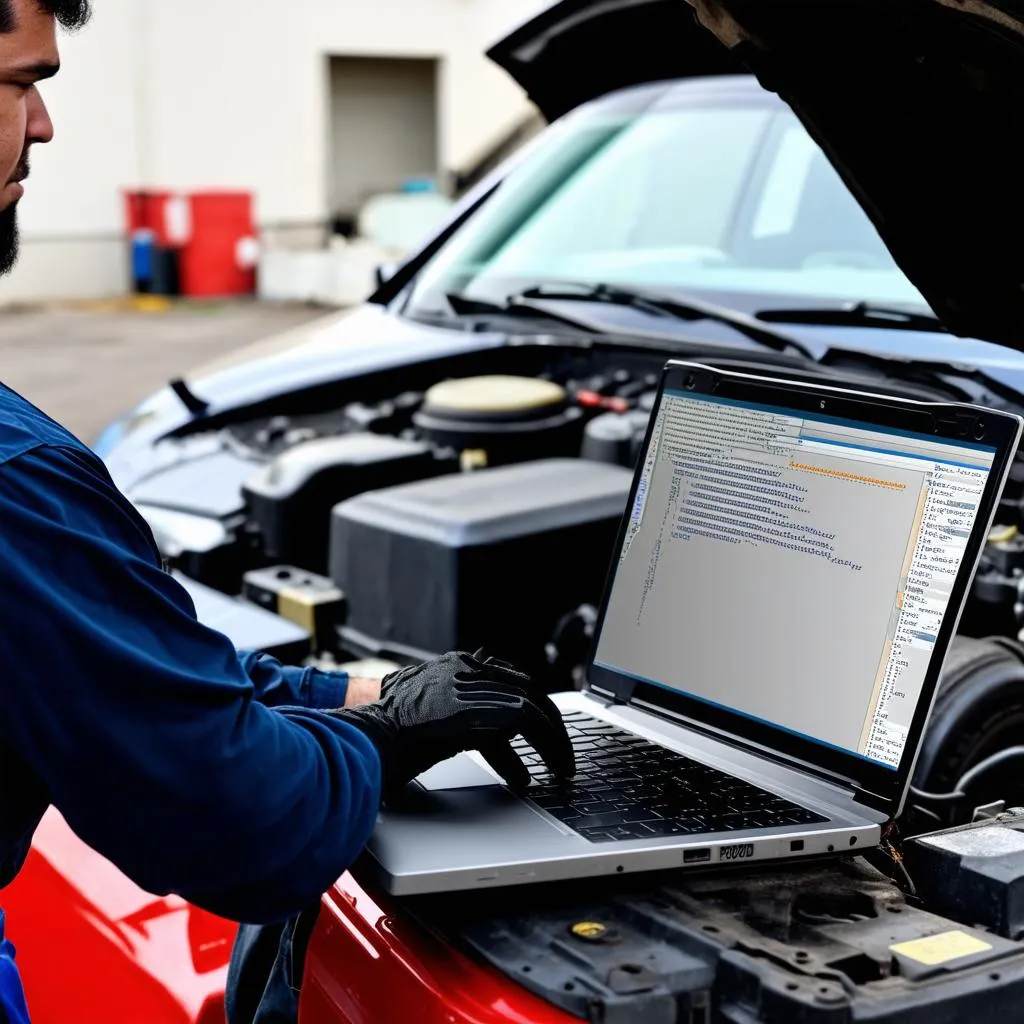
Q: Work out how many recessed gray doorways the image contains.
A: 1